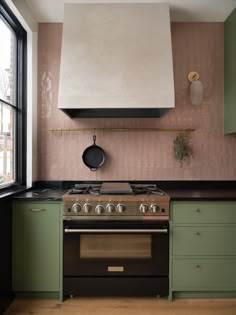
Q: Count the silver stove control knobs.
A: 7